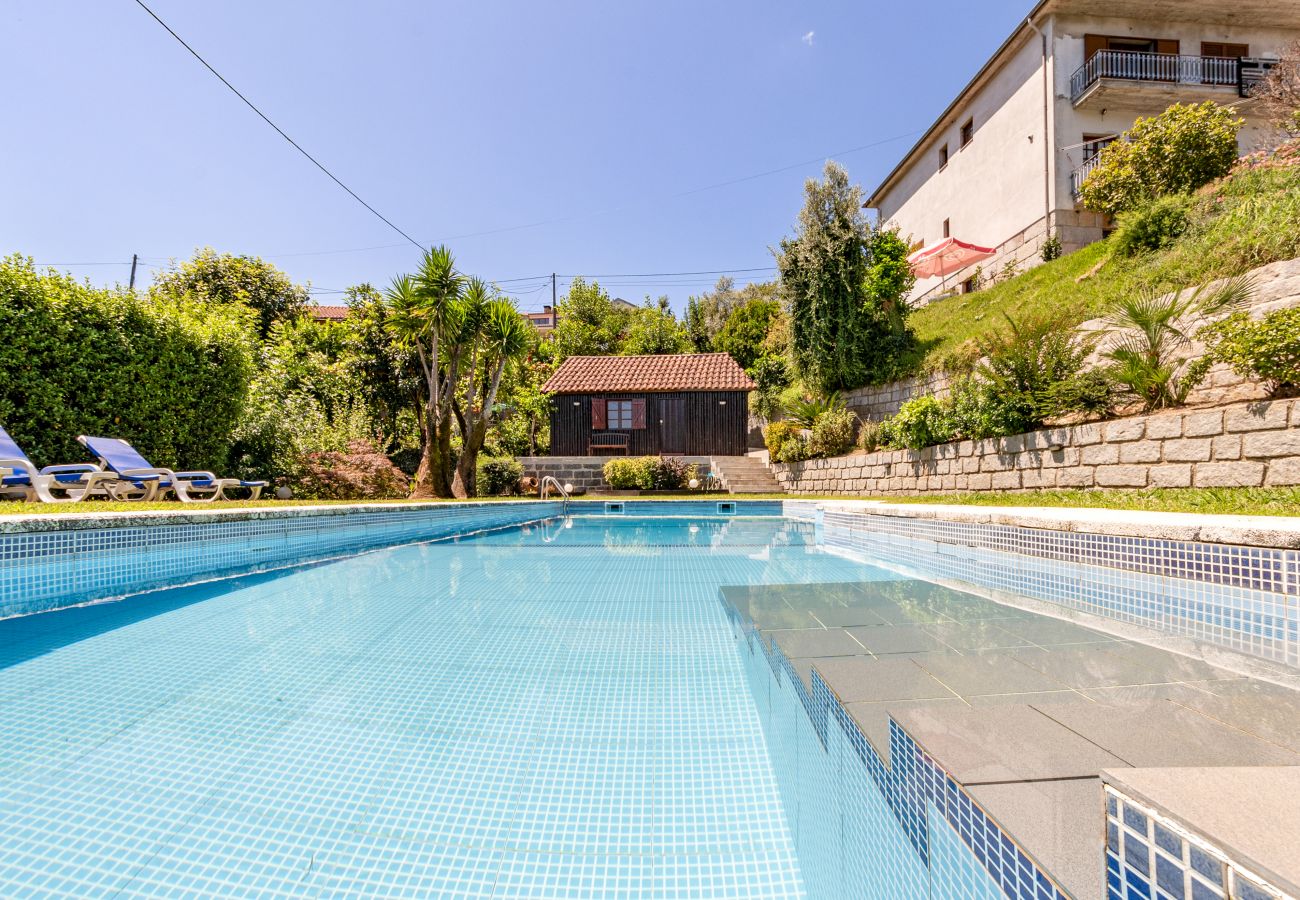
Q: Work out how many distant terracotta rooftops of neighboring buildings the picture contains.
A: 2